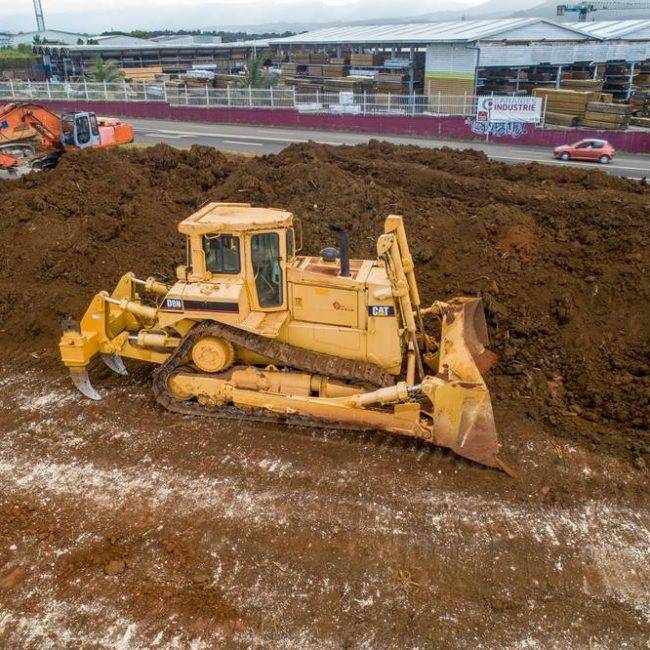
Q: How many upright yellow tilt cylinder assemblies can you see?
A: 2